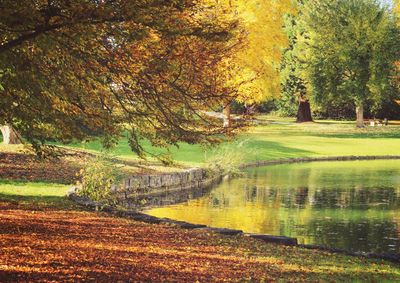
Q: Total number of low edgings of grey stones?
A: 1